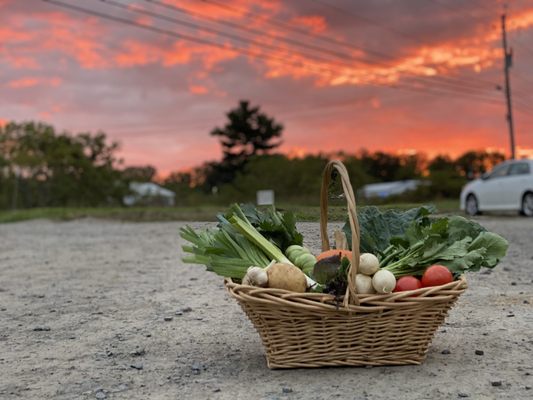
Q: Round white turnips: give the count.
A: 3